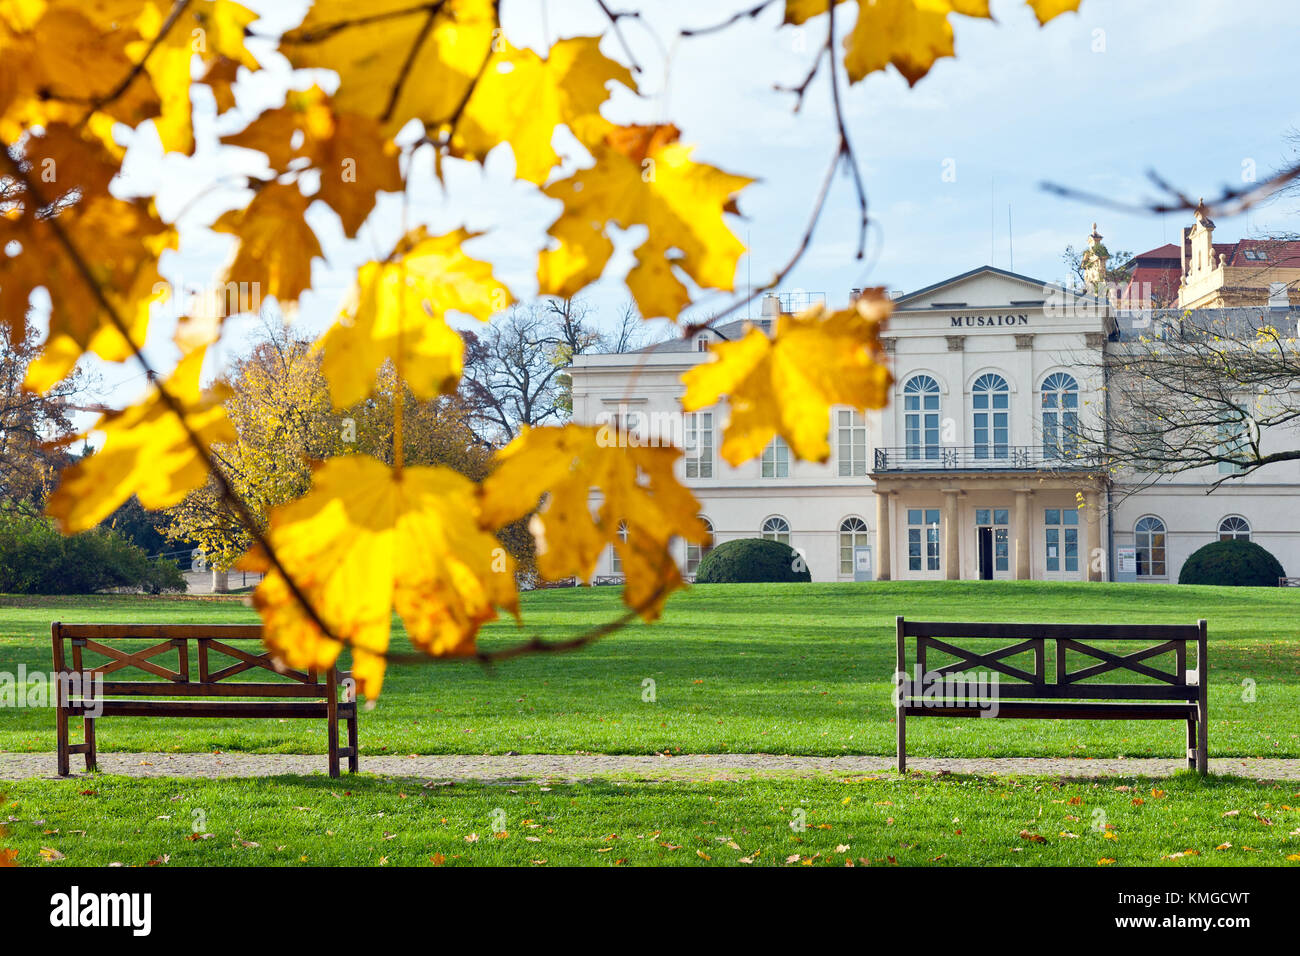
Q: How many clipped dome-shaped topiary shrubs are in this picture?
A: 2